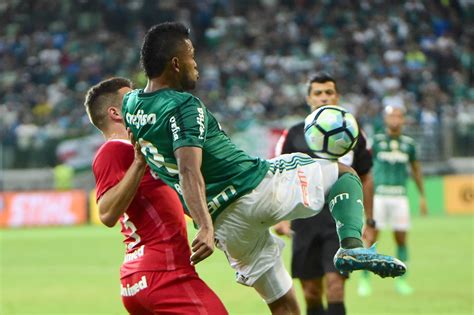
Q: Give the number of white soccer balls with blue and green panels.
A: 1